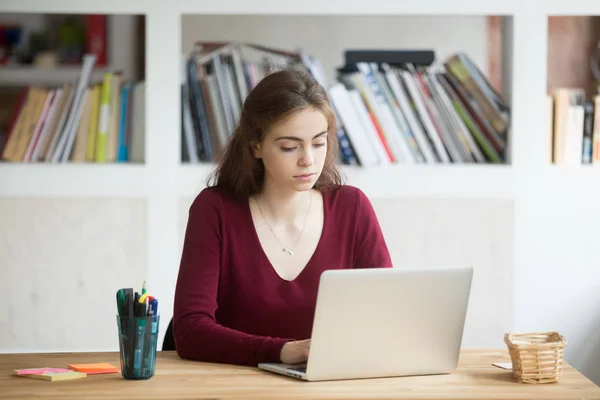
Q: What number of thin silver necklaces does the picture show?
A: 1